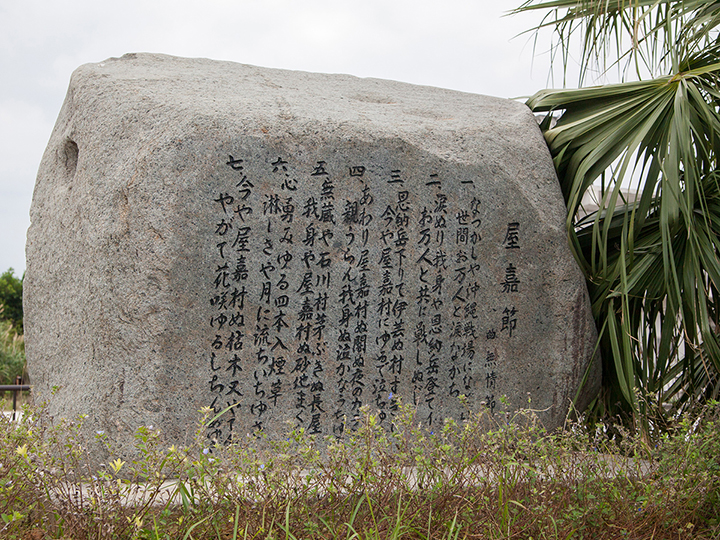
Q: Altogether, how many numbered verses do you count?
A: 7